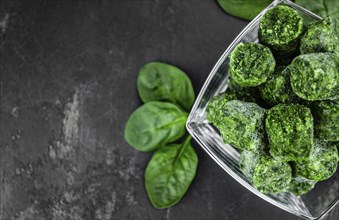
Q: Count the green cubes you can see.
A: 12